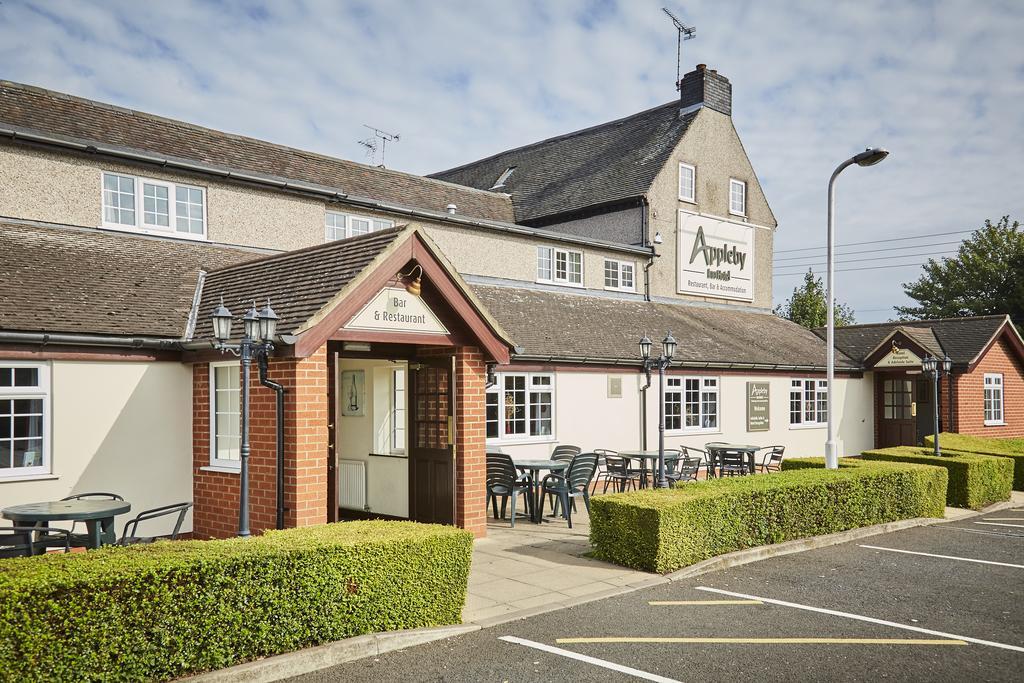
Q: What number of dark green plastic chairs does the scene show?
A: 4